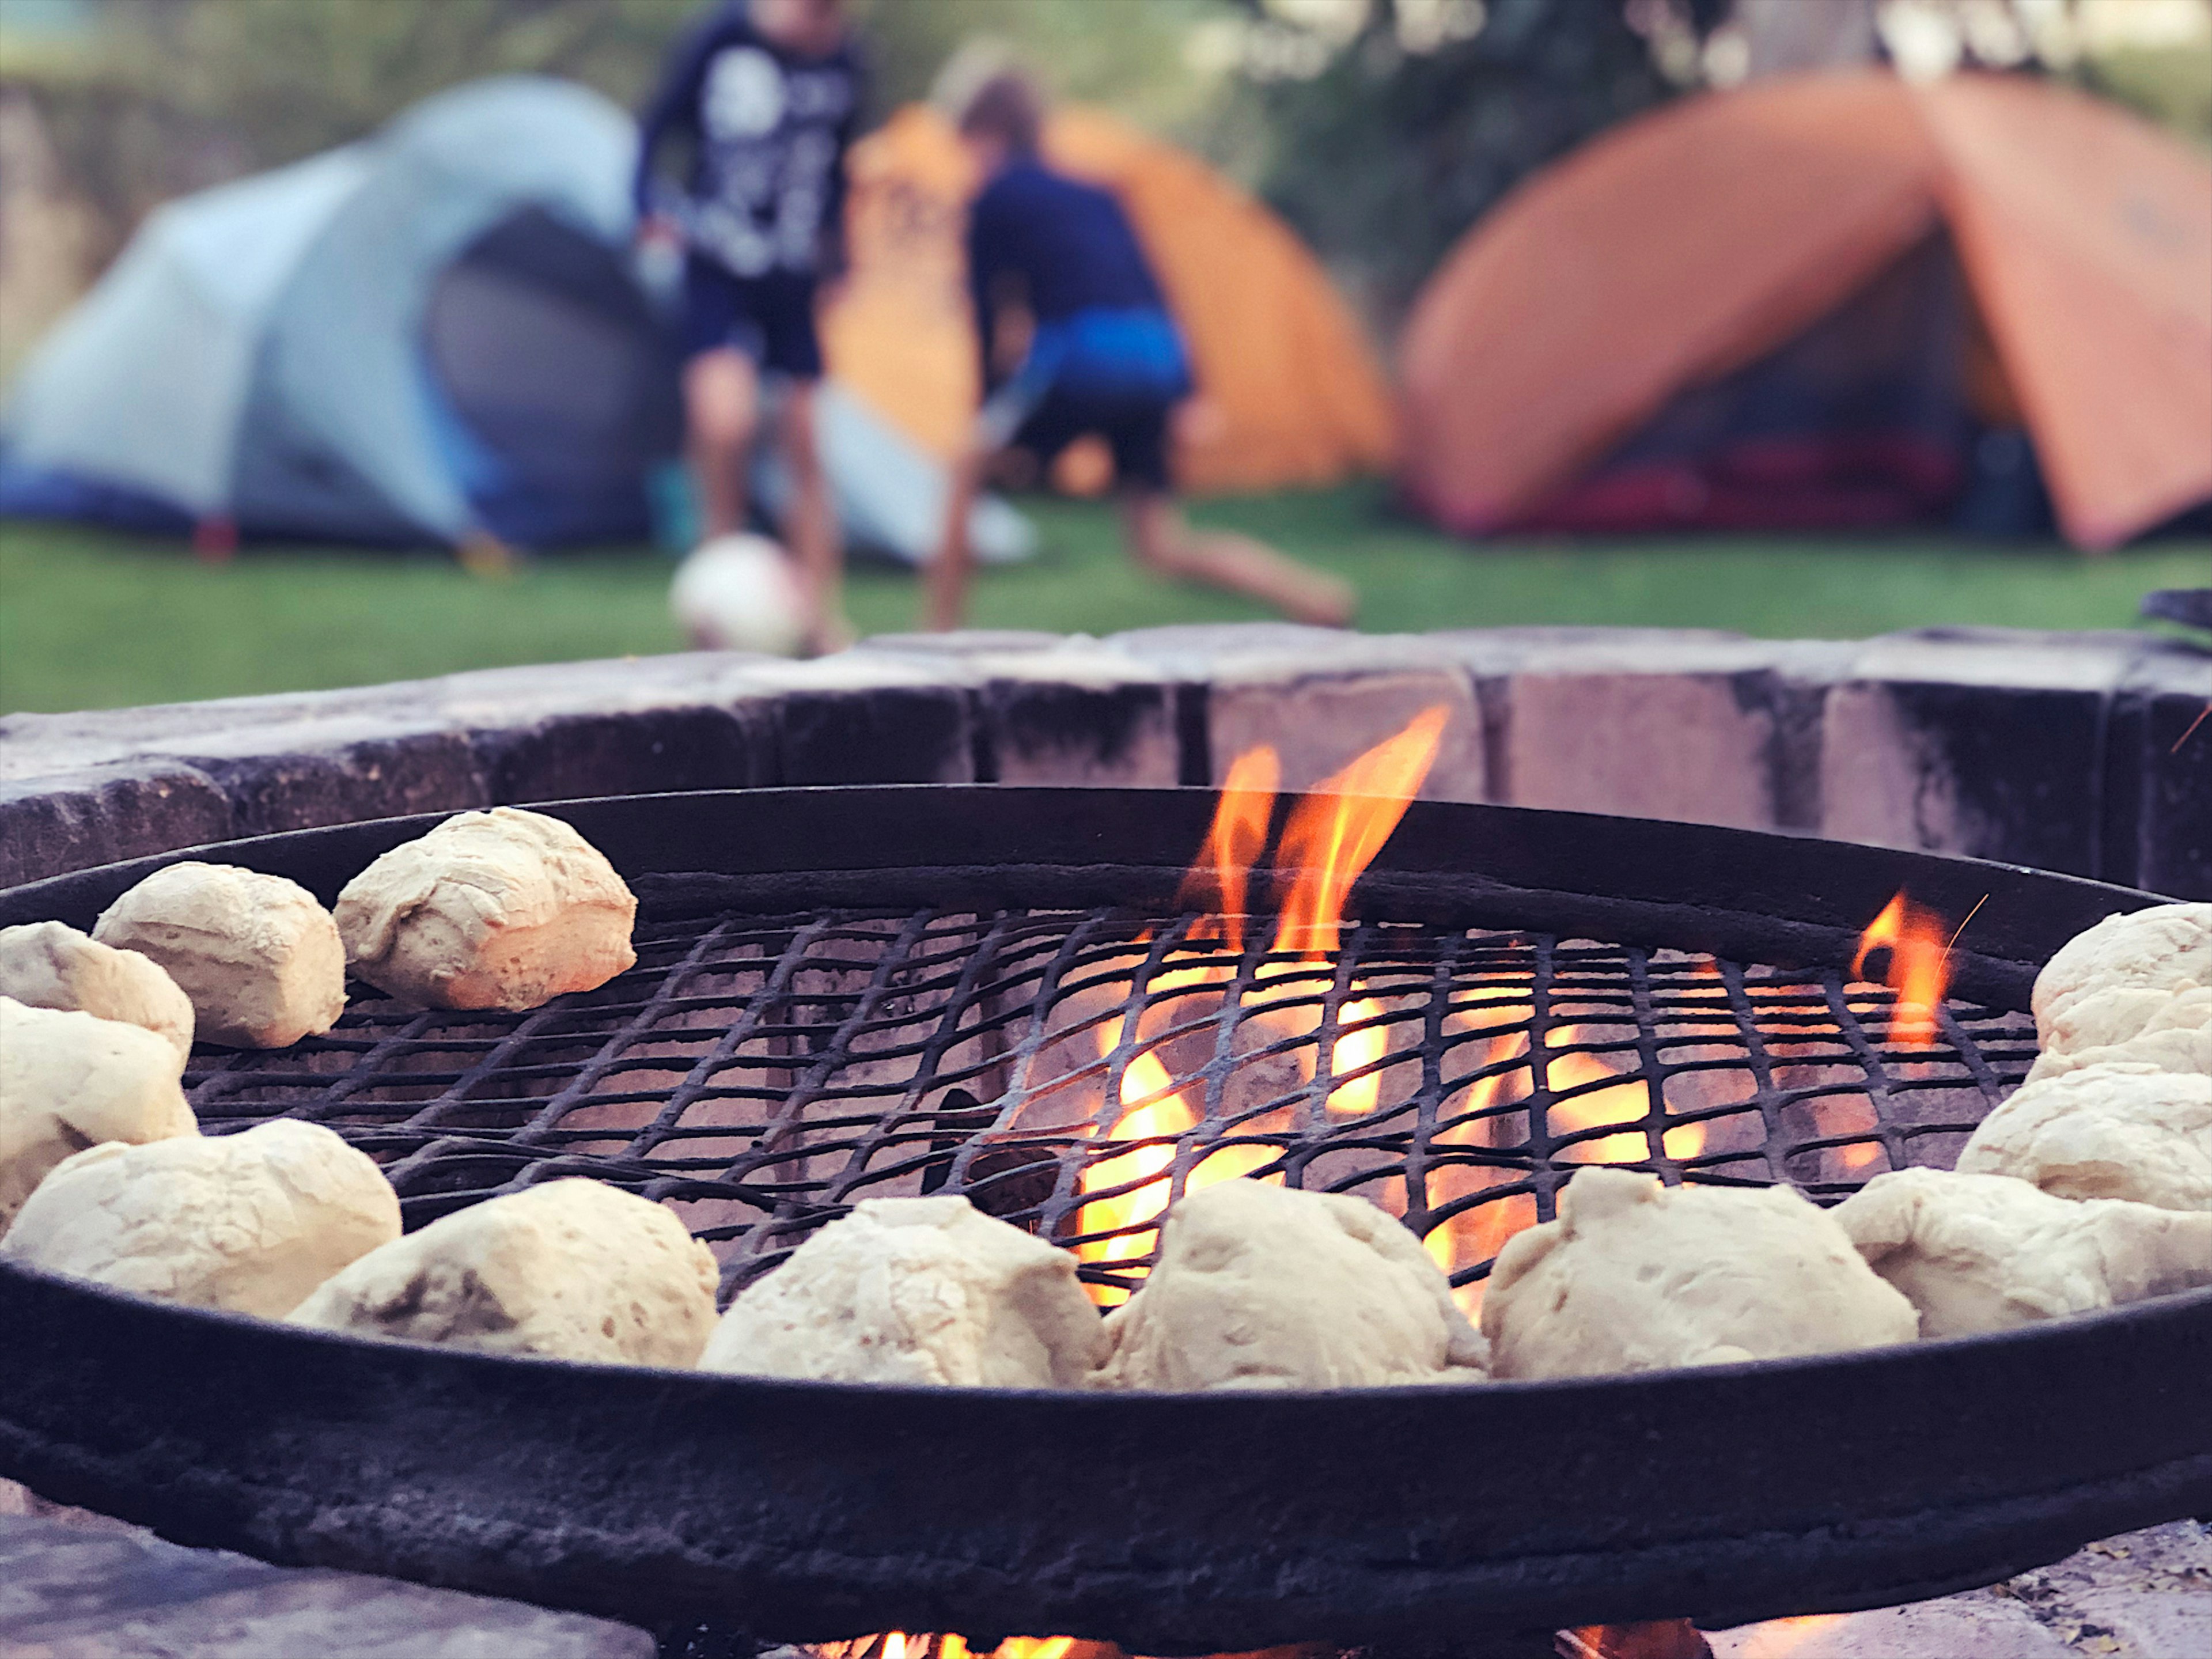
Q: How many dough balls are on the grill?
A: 12